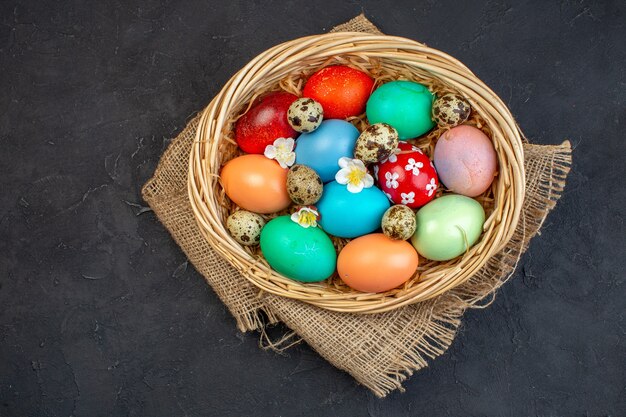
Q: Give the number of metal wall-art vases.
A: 0